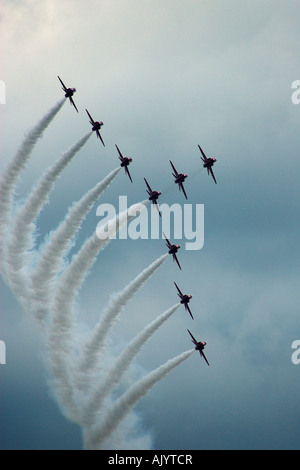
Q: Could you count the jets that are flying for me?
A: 9